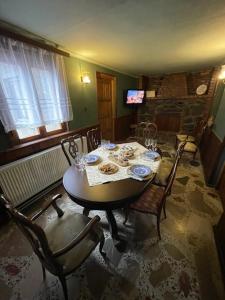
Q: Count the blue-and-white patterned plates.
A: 4